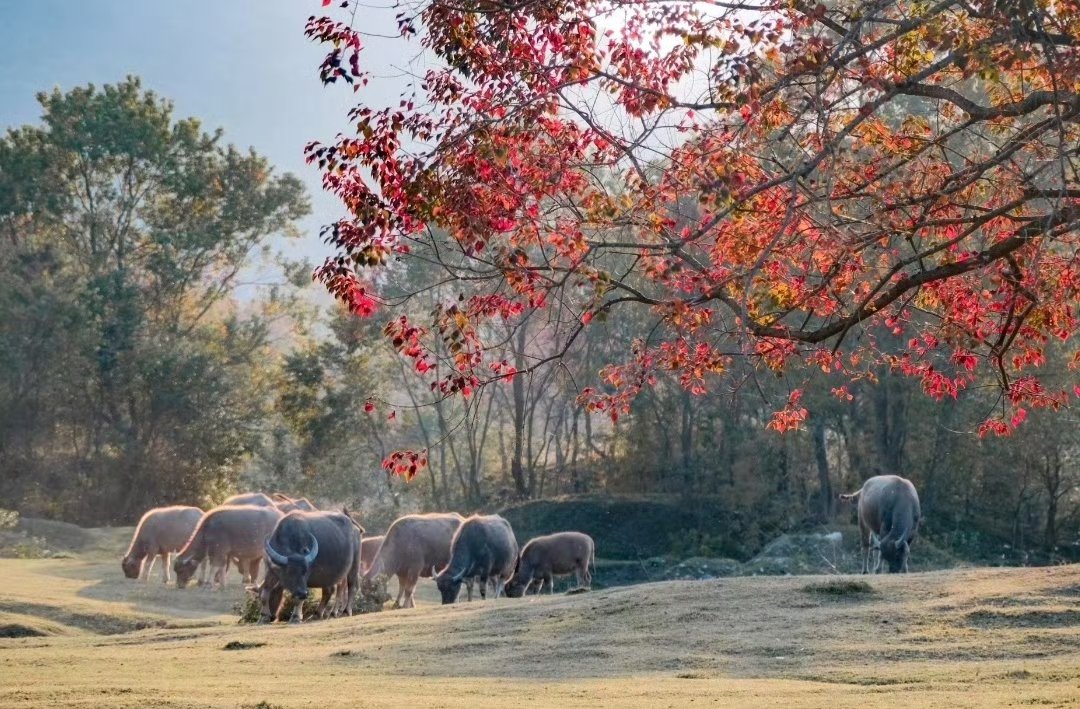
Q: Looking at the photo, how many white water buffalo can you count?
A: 0